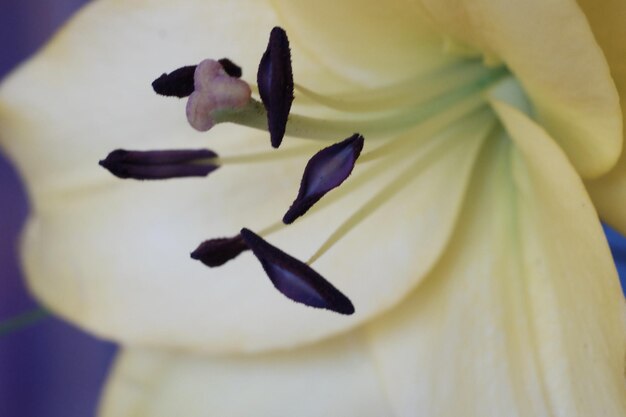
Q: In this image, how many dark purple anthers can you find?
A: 6